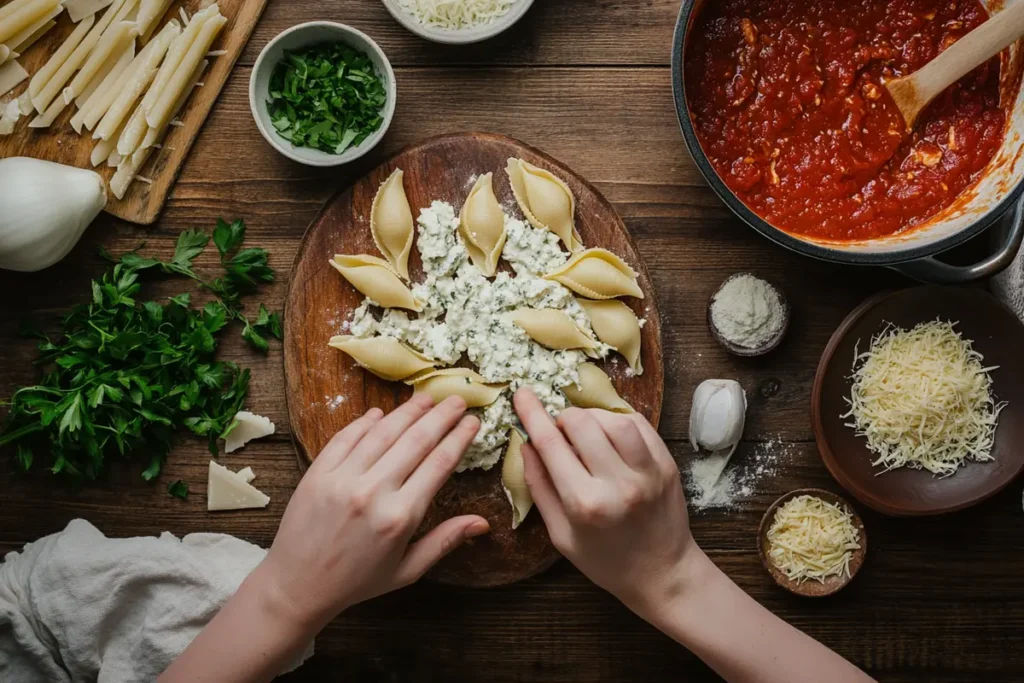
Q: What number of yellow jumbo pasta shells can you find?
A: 11